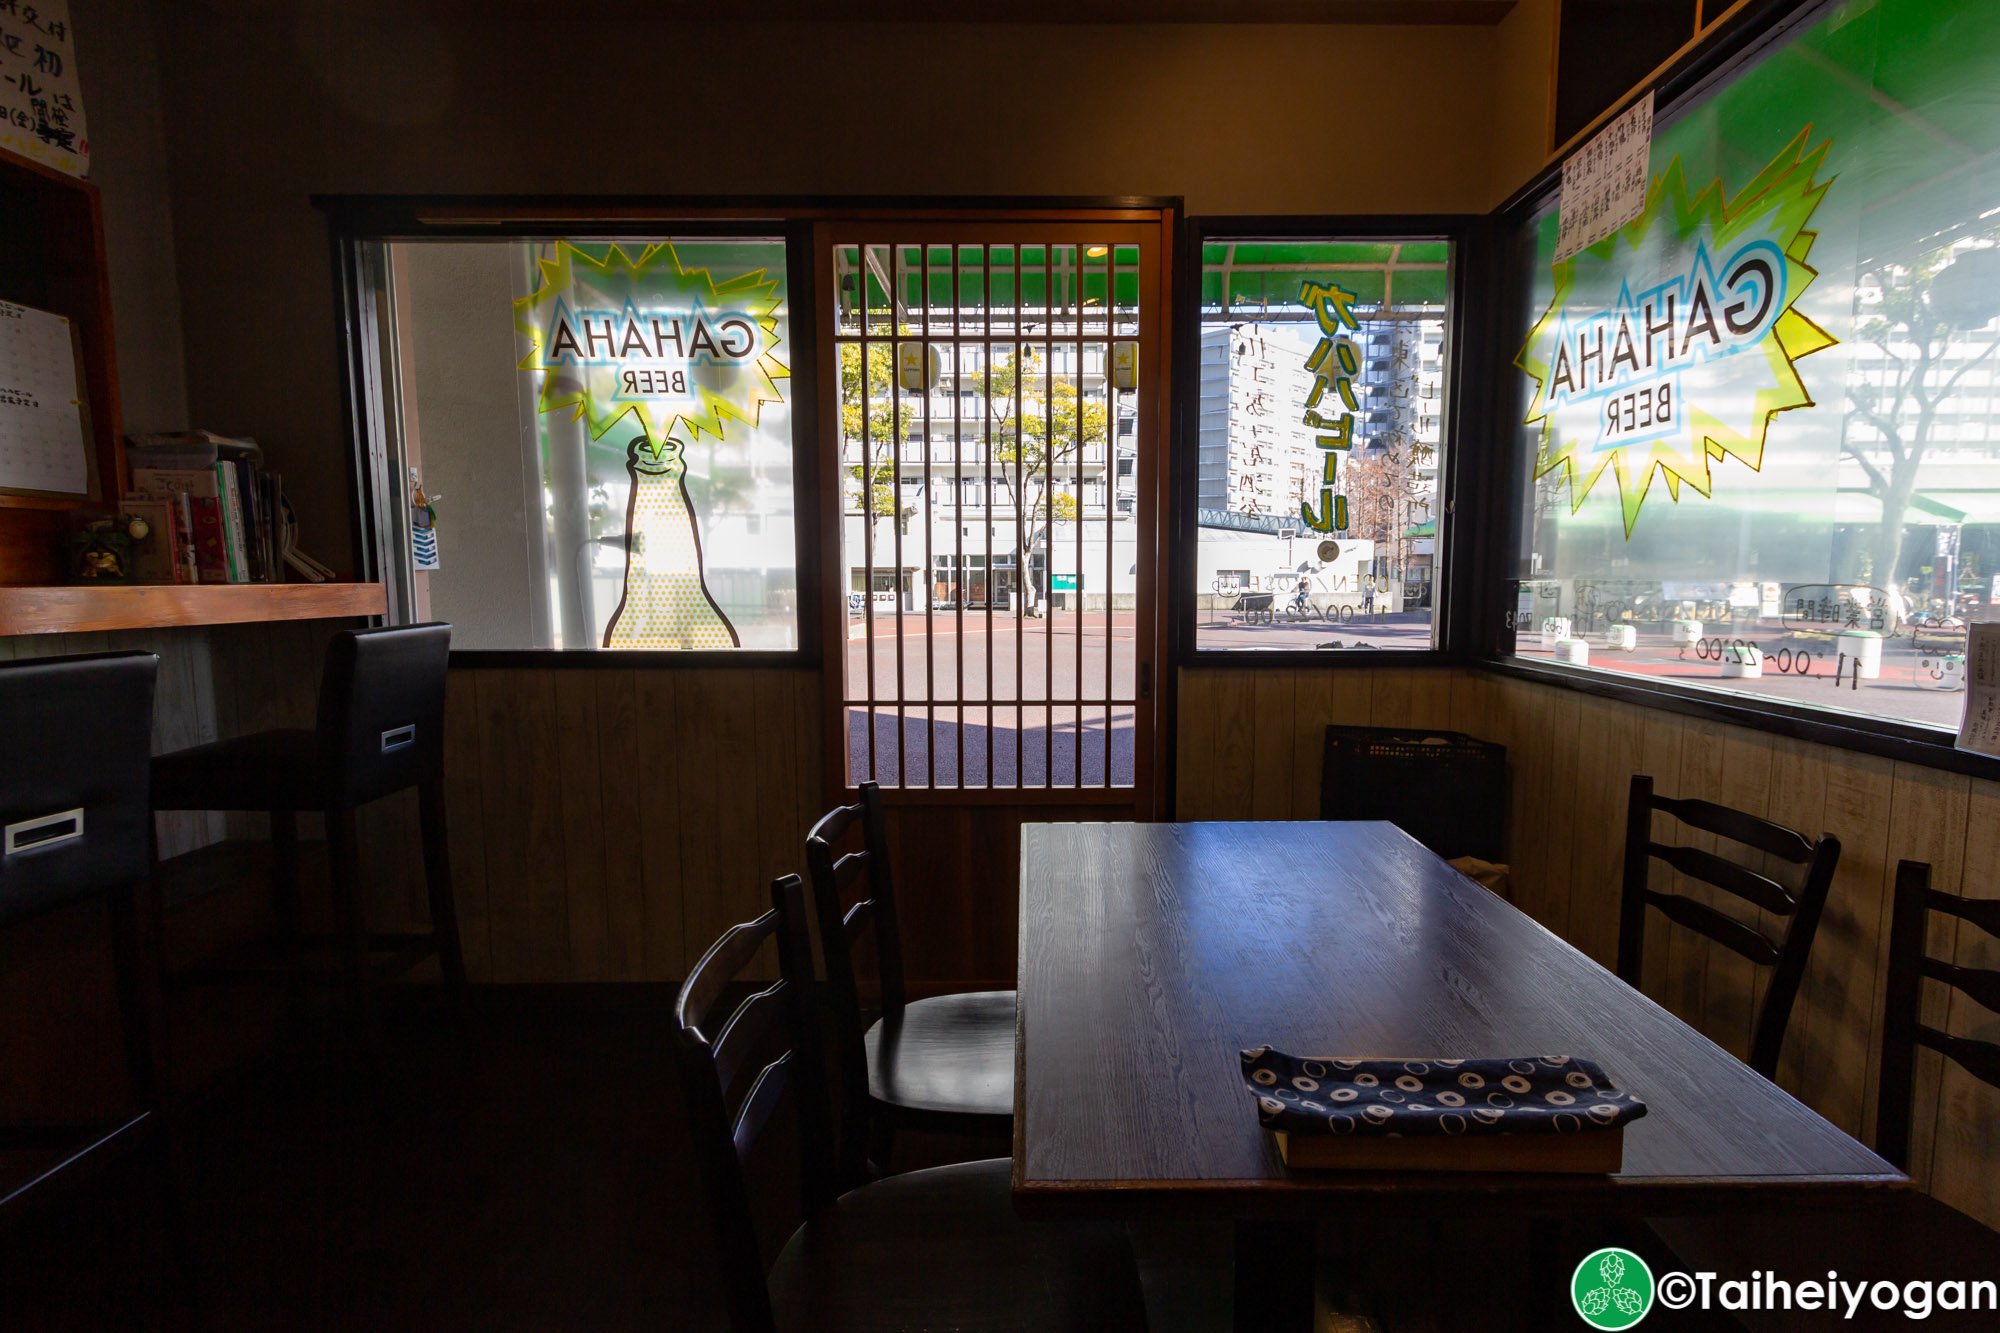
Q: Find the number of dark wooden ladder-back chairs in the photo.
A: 4